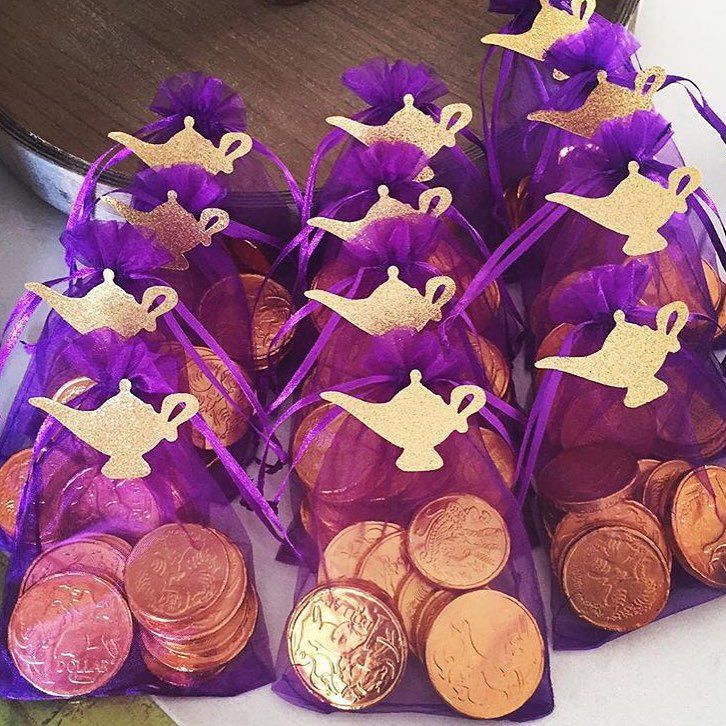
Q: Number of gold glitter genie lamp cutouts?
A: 12